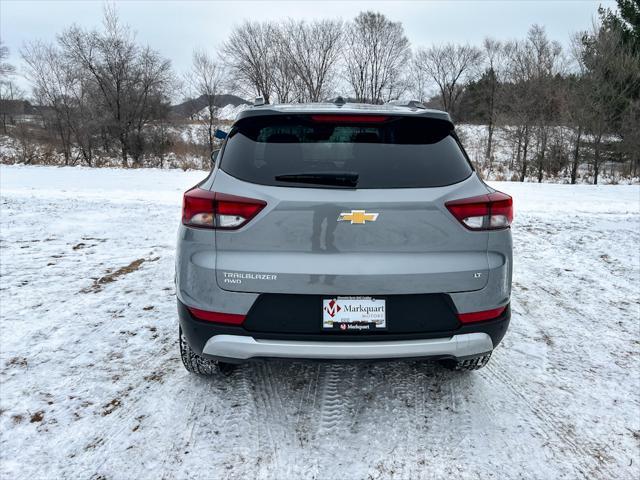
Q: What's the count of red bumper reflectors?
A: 2